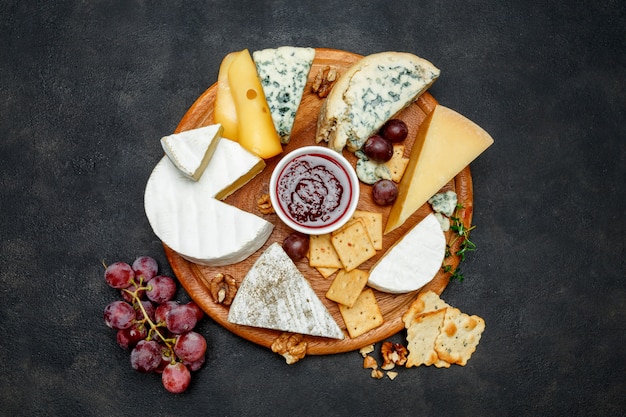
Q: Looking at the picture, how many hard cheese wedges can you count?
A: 1